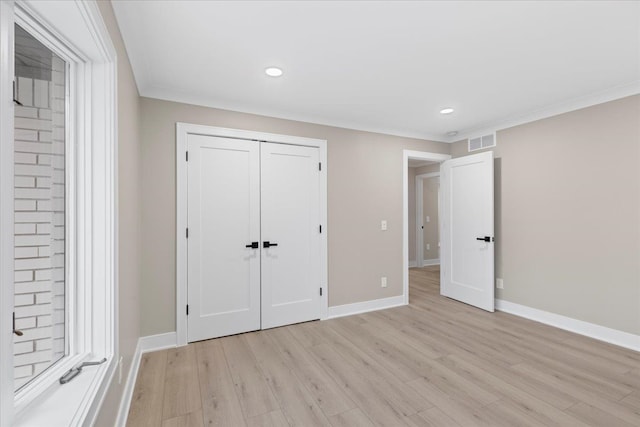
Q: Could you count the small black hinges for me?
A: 6